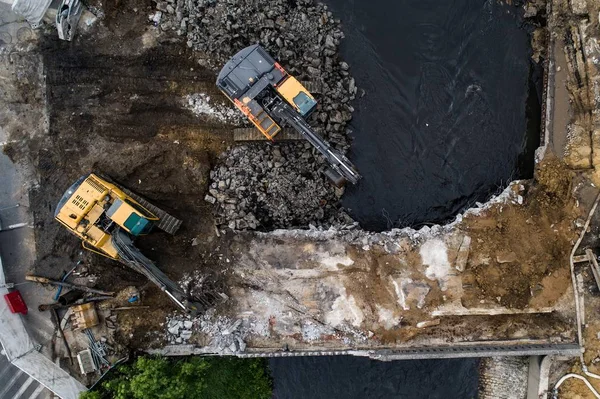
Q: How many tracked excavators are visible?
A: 2